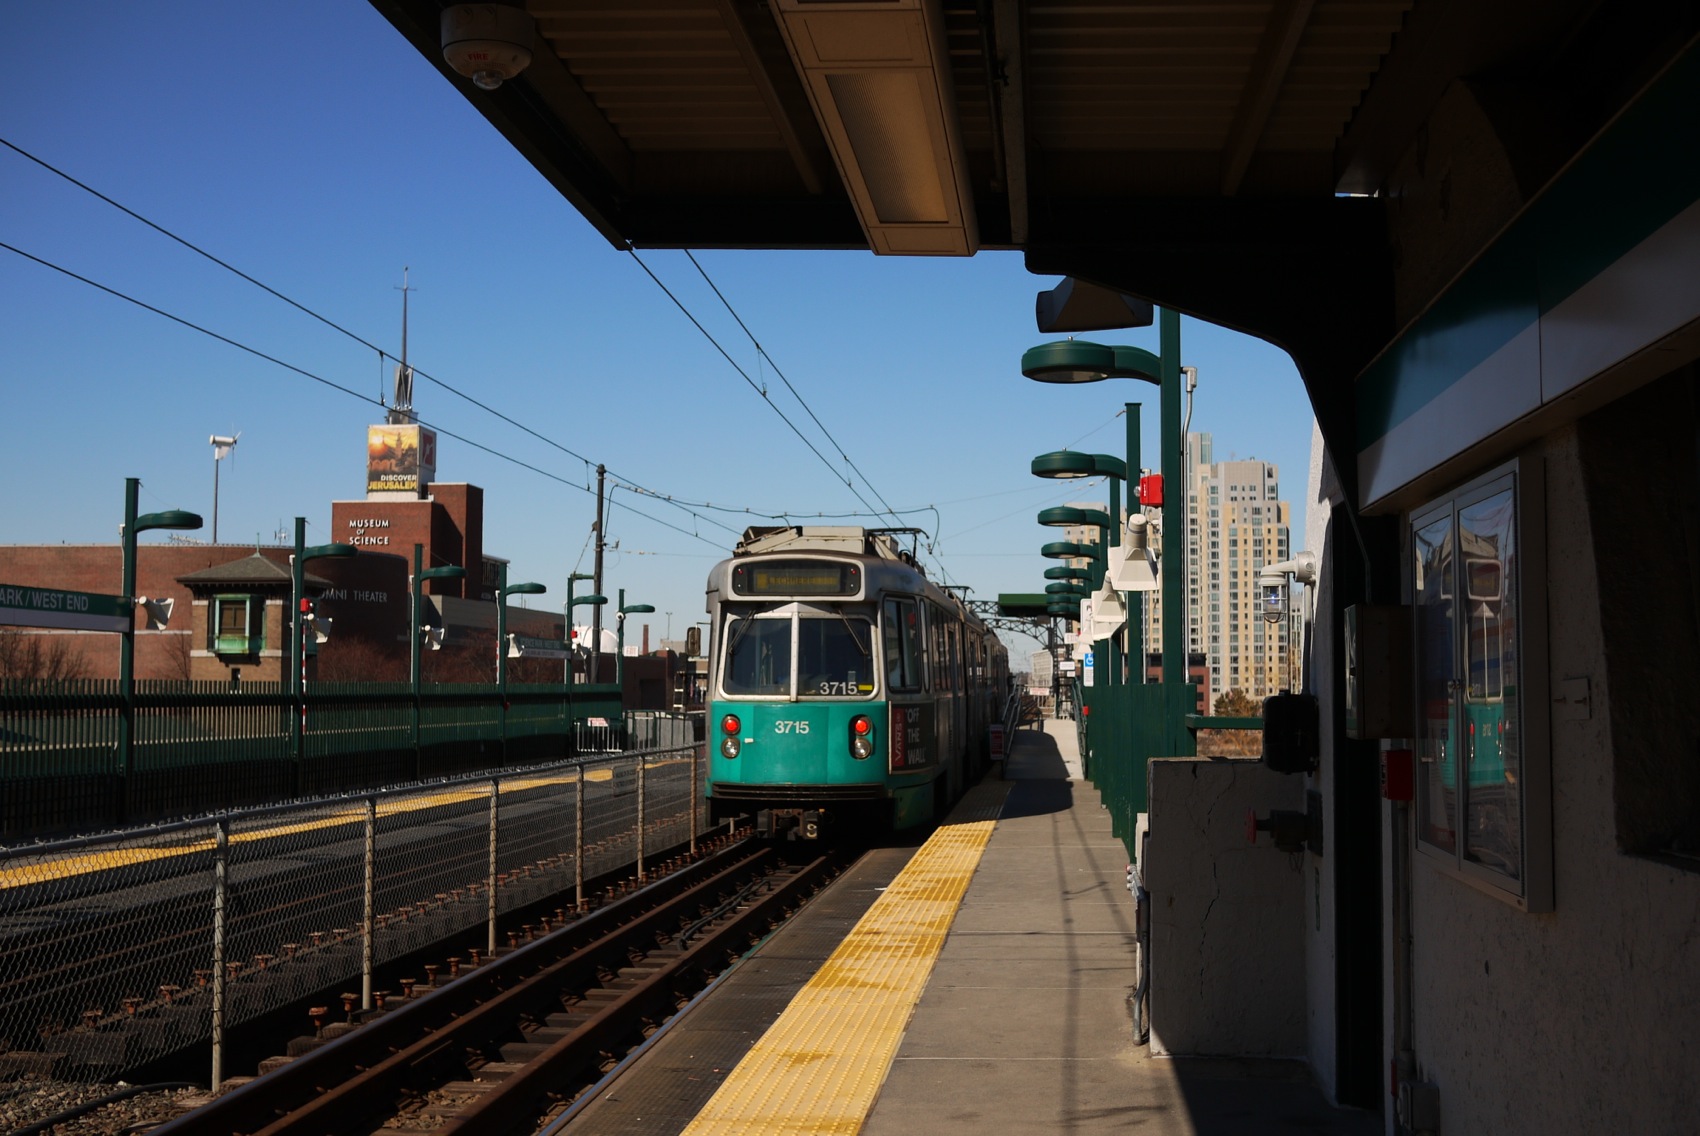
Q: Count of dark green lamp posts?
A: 14